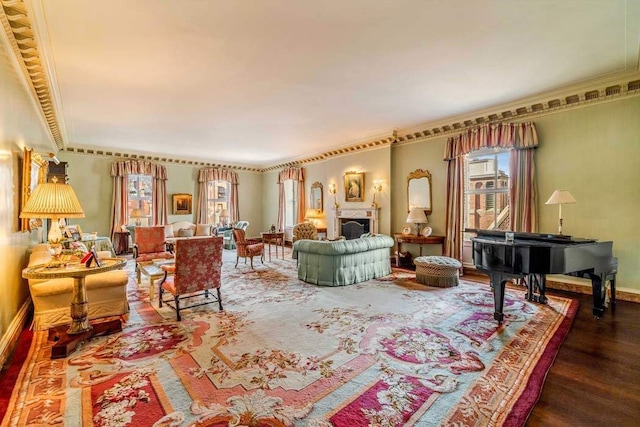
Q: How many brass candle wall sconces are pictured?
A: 2